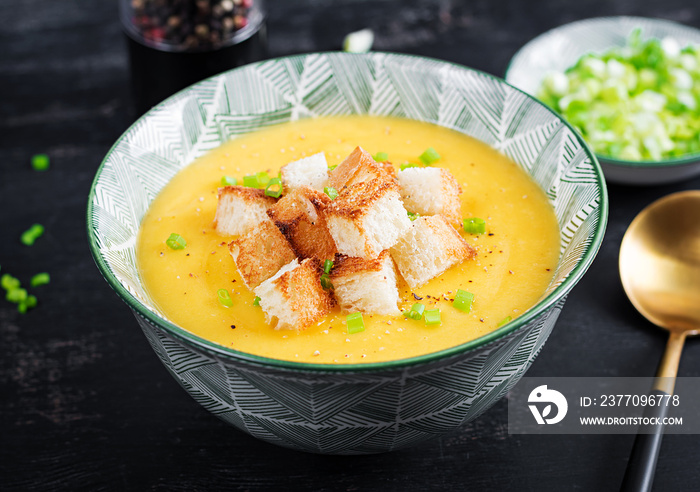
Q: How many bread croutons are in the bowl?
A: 10